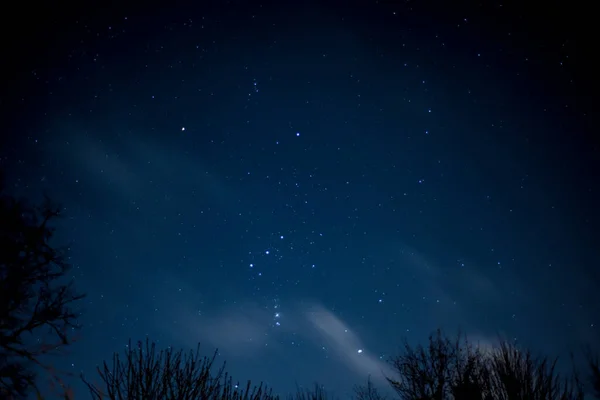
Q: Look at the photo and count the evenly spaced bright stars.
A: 3